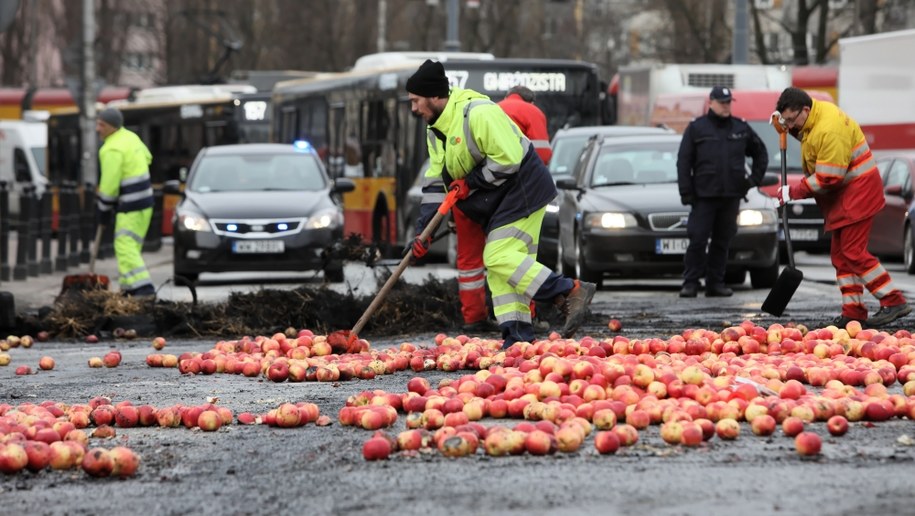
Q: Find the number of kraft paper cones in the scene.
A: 0